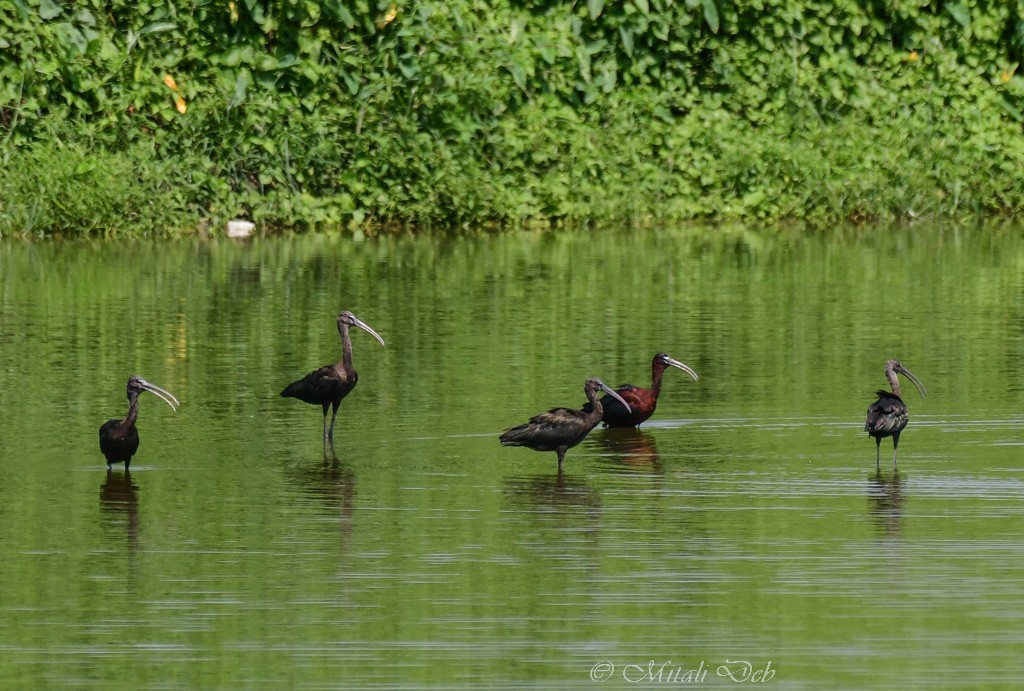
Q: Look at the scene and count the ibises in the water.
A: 5